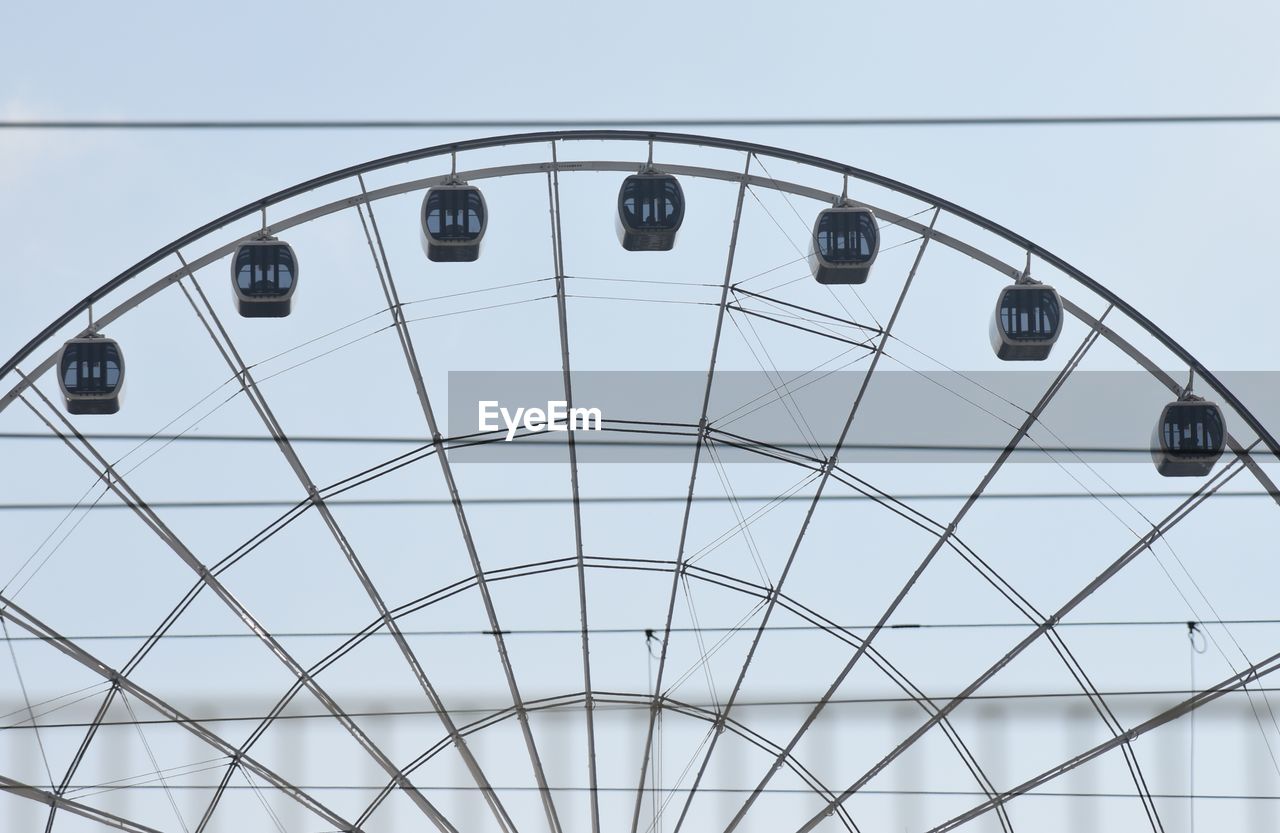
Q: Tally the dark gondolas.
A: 7